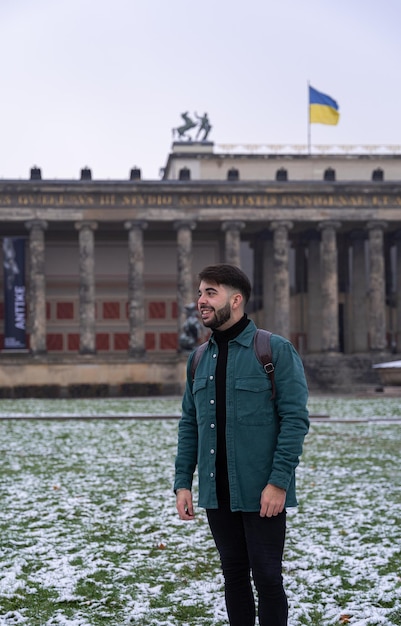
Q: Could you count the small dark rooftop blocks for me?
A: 8